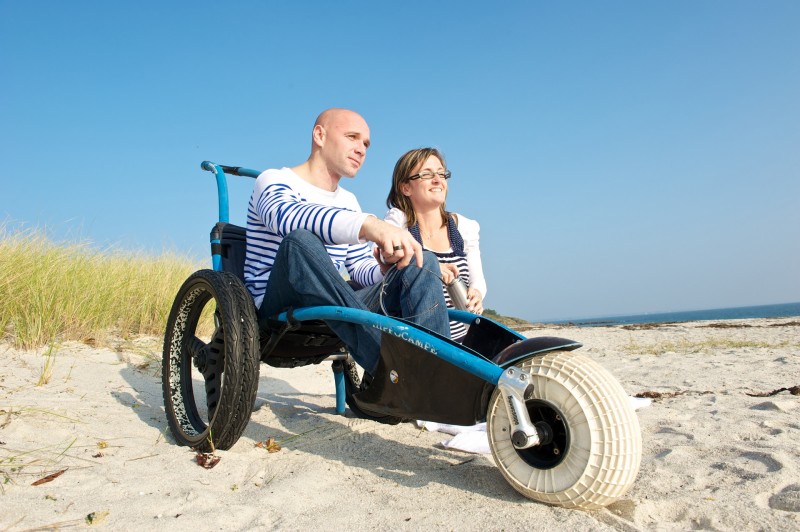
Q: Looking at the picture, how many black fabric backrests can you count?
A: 1